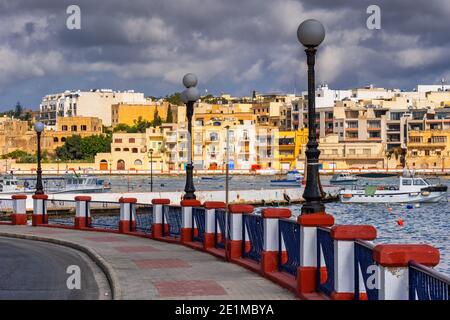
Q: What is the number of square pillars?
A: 12